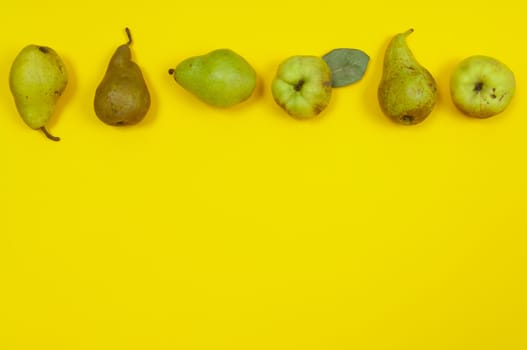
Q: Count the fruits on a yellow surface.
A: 6